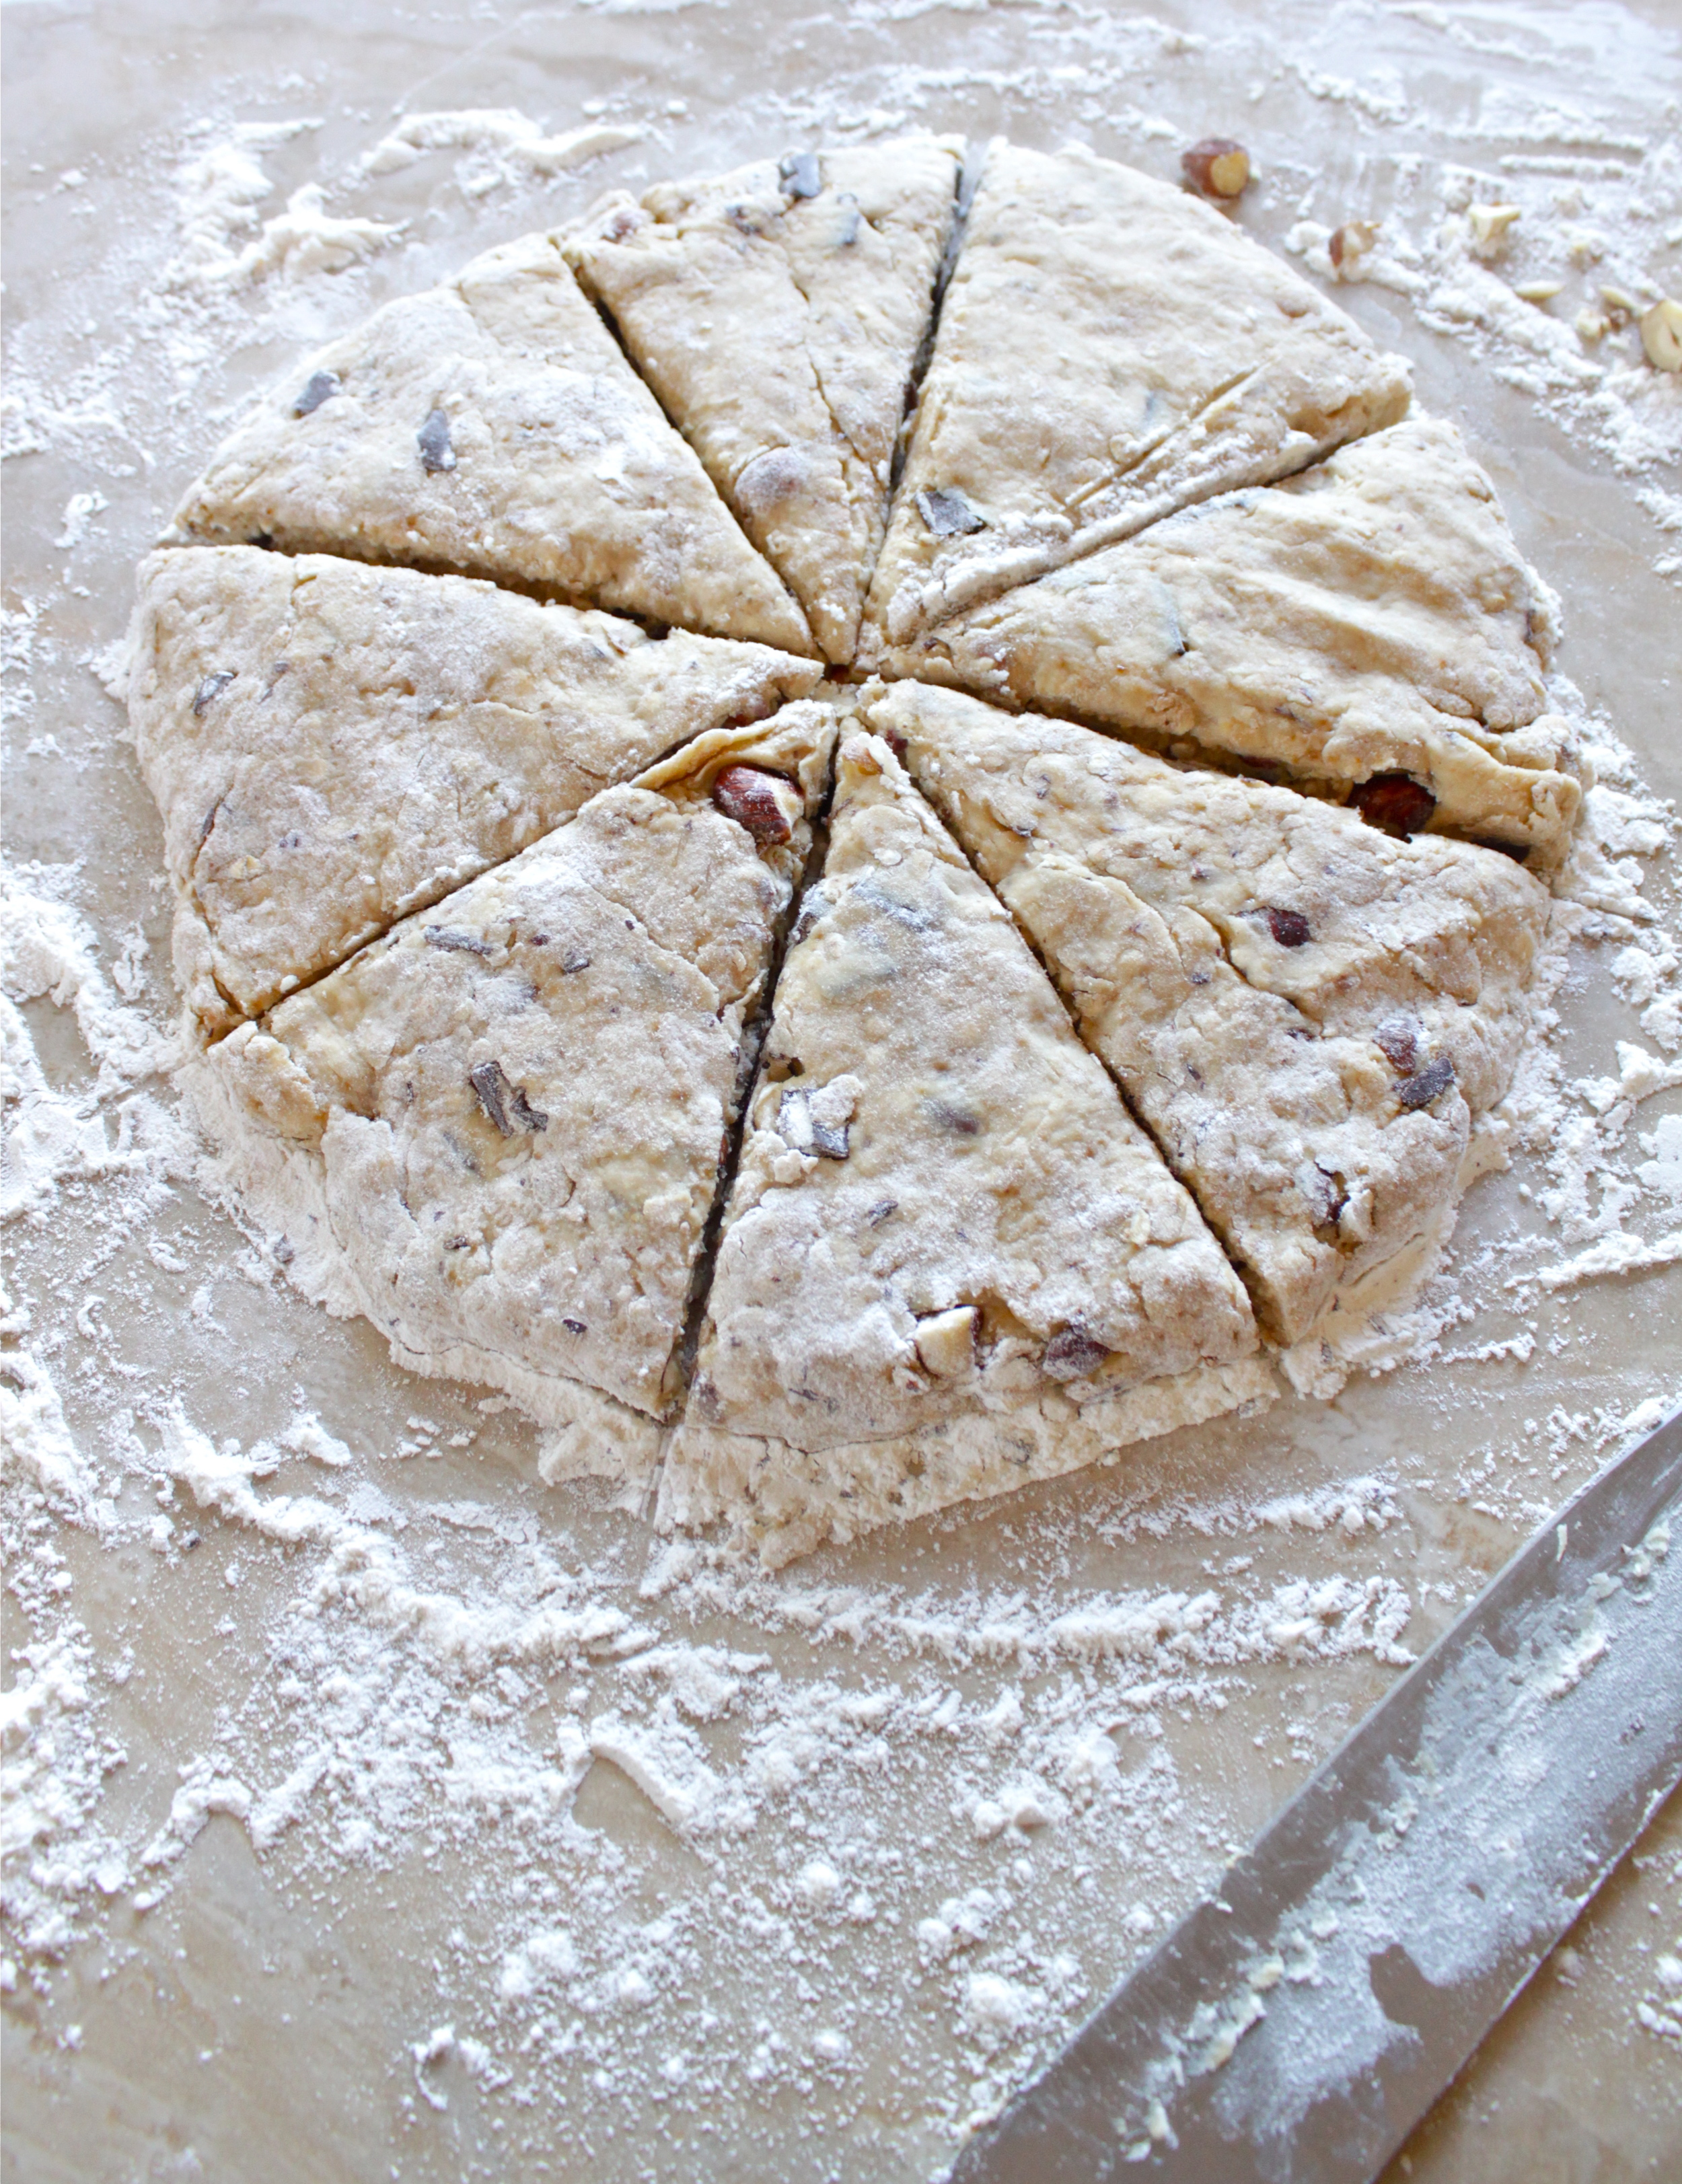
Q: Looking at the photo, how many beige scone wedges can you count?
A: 8